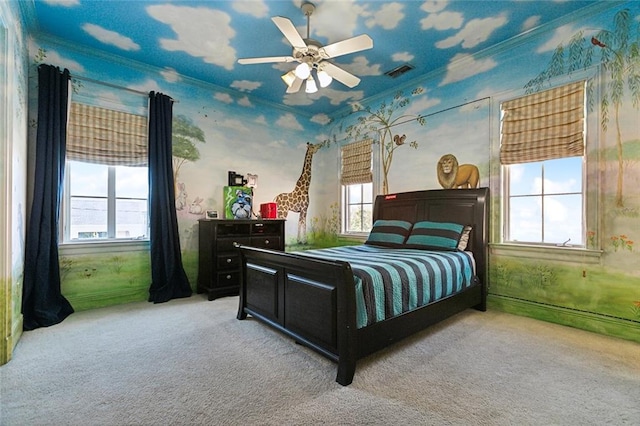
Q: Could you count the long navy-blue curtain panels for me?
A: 2